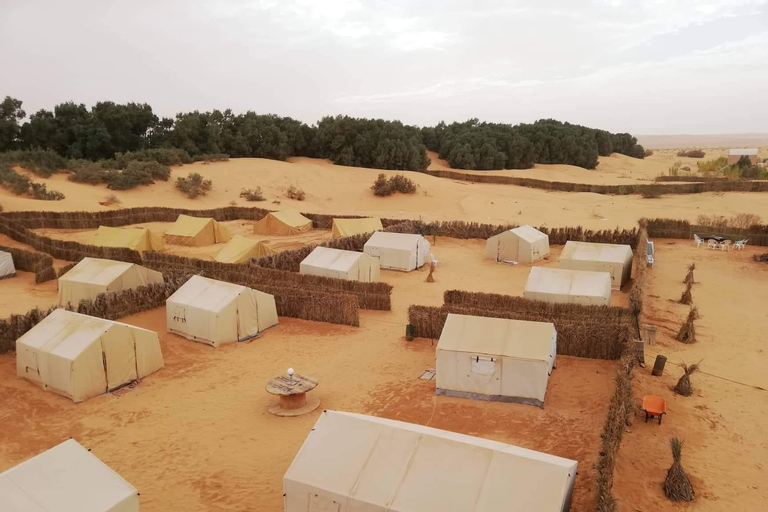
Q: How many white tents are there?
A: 12